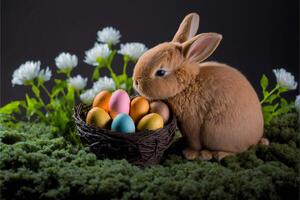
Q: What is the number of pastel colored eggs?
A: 7